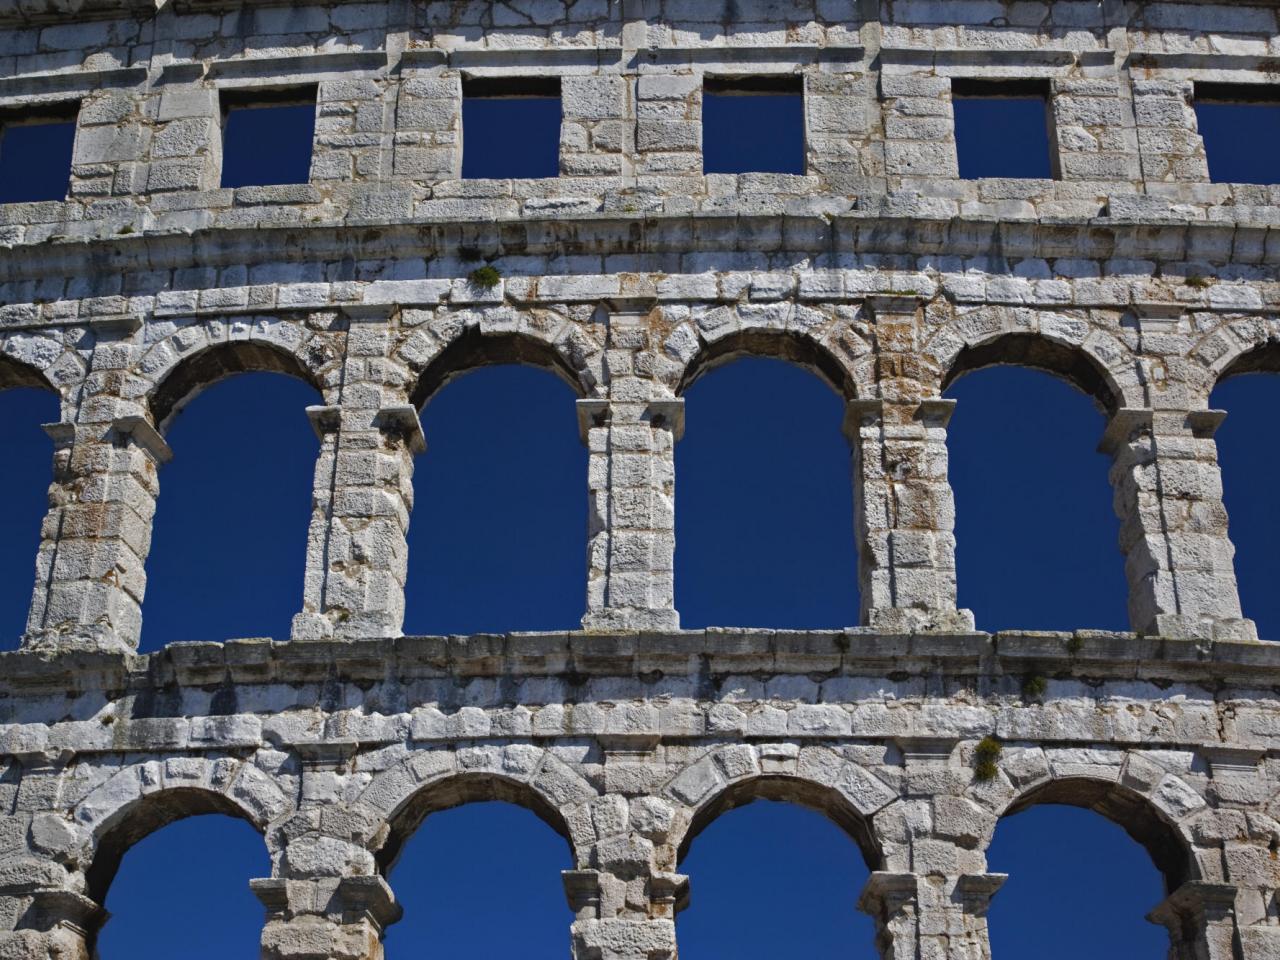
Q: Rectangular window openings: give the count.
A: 6